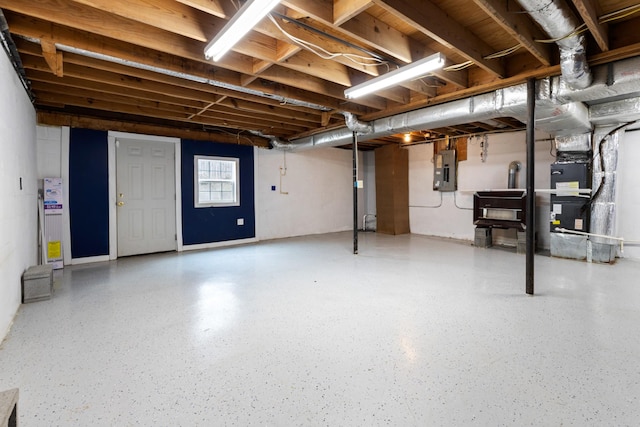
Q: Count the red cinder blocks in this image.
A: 0